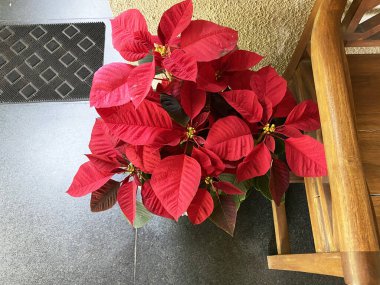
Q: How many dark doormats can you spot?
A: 1